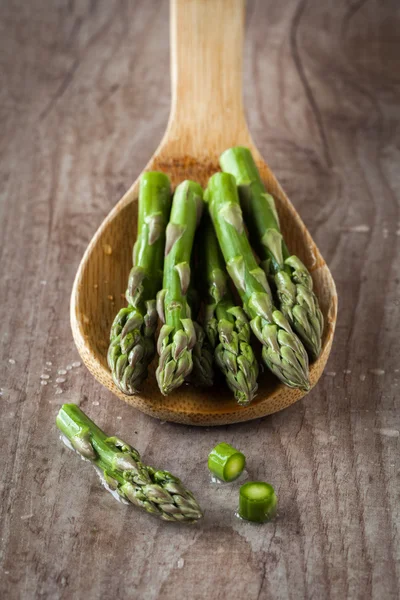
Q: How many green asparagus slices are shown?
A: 2